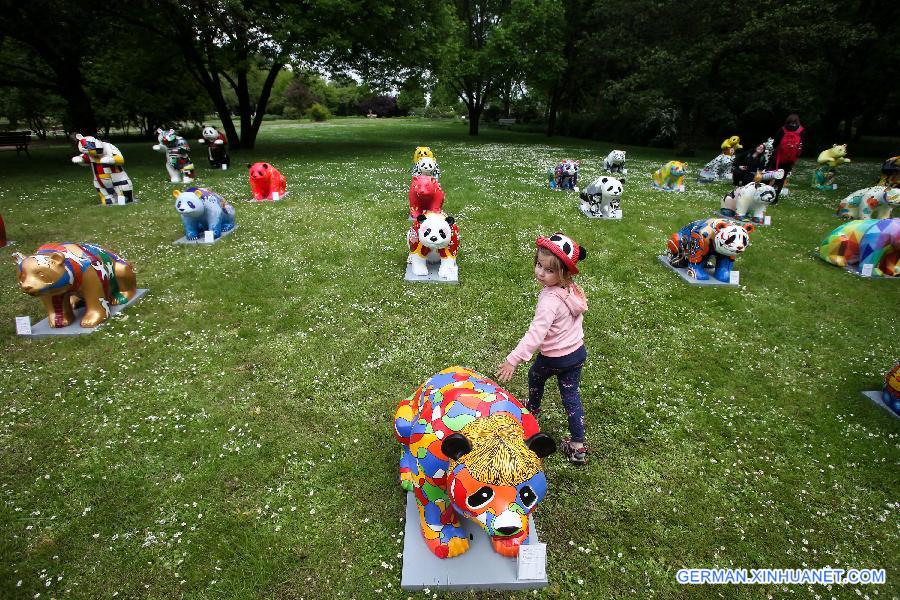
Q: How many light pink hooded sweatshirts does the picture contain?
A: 1